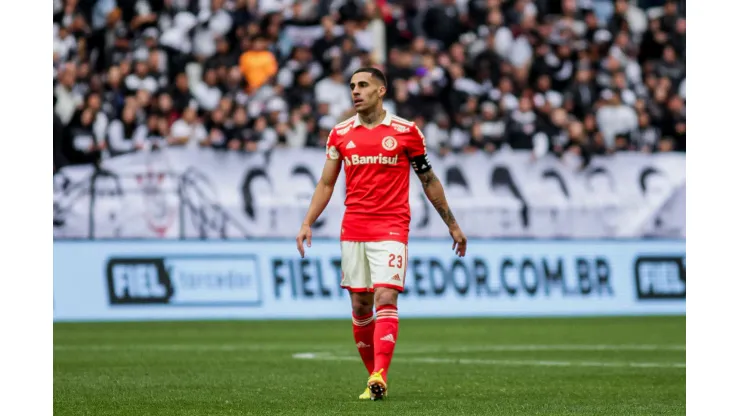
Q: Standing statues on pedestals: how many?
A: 0